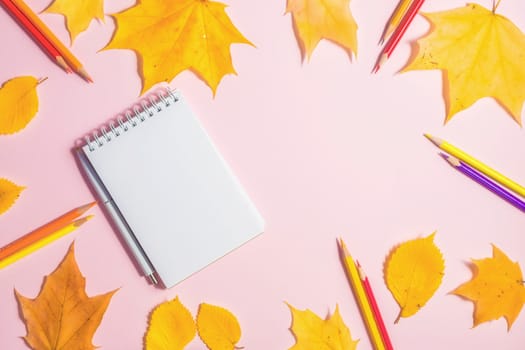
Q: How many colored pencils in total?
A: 10